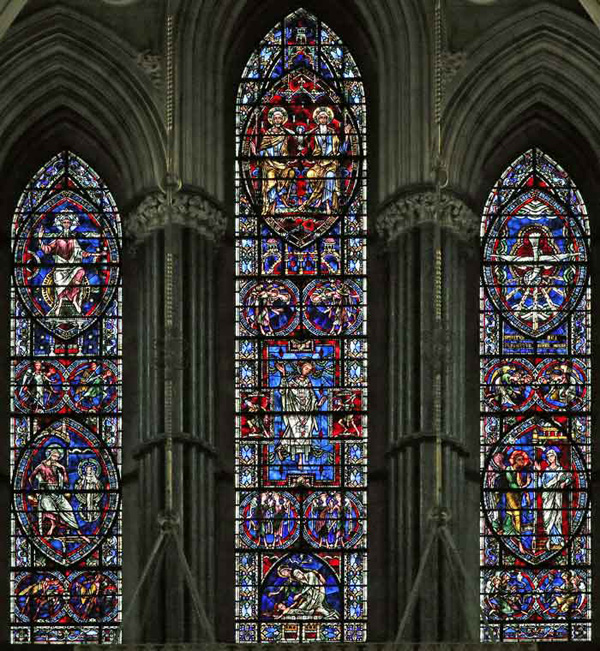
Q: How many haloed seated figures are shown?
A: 4